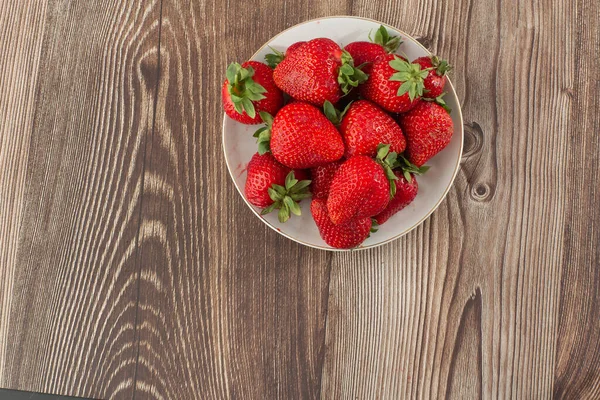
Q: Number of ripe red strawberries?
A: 14